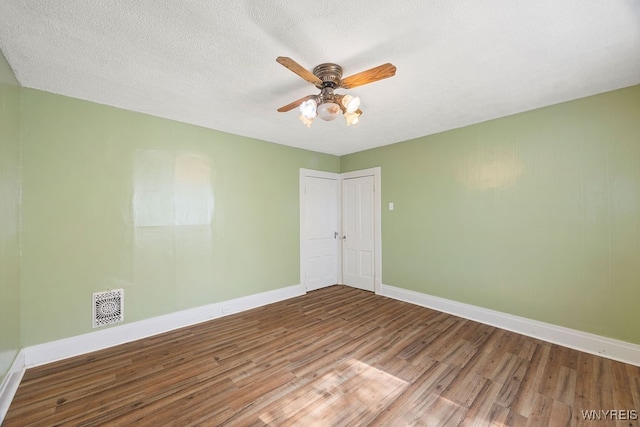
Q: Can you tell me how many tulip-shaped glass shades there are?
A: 4